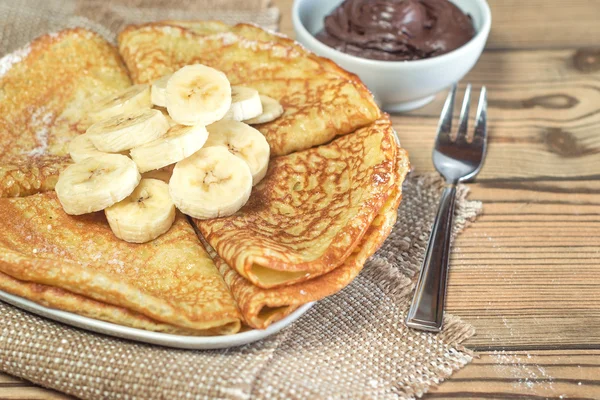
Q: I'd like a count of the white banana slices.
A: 12